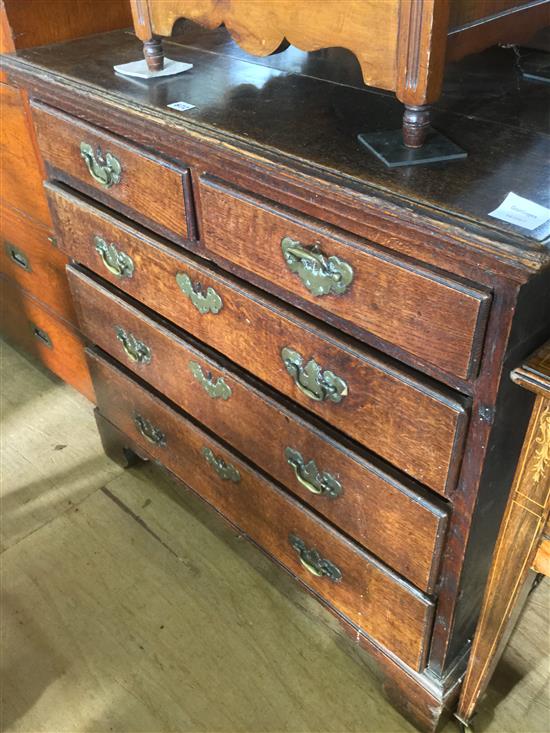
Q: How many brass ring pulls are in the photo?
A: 8